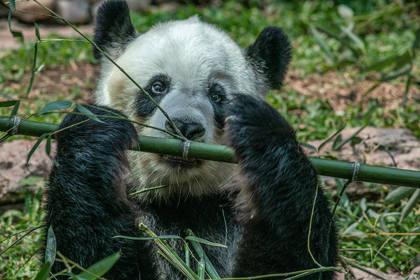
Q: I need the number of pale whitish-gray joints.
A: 3